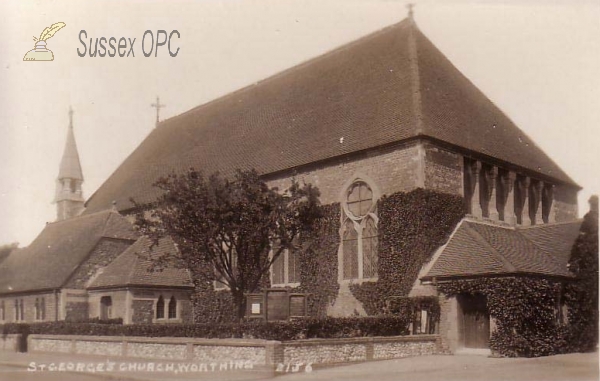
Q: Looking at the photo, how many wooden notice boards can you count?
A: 3